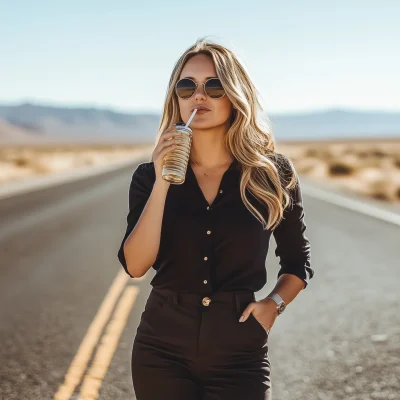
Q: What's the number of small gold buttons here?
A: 5